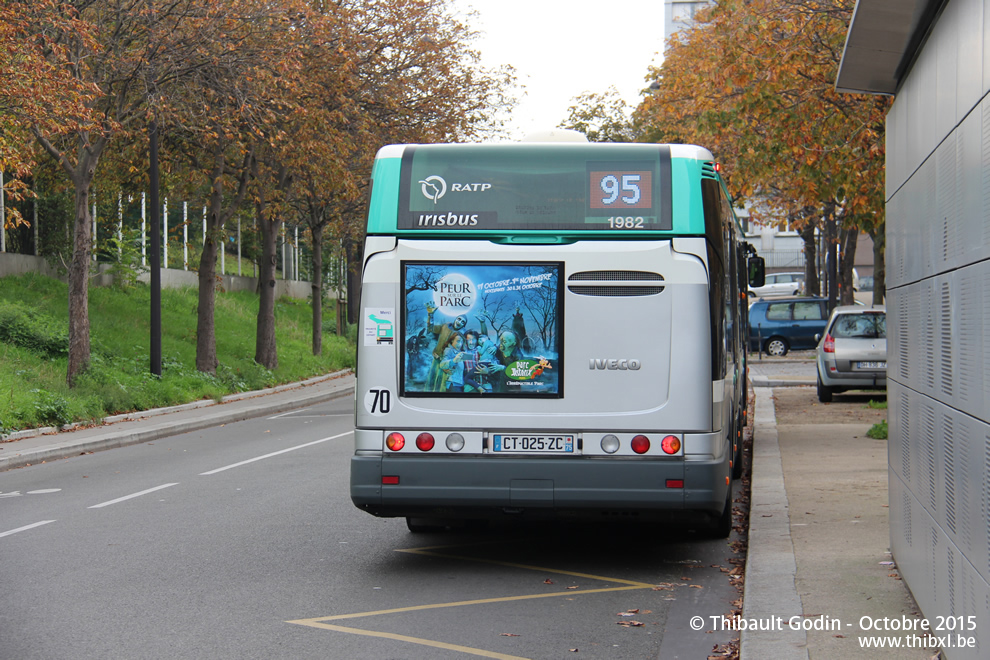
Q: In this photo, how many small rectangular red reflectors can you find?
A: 2